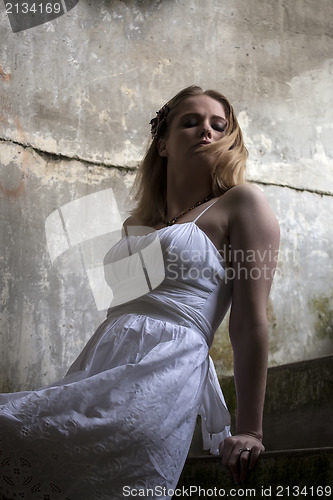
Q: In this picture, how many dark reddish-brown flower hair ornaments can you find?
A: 1